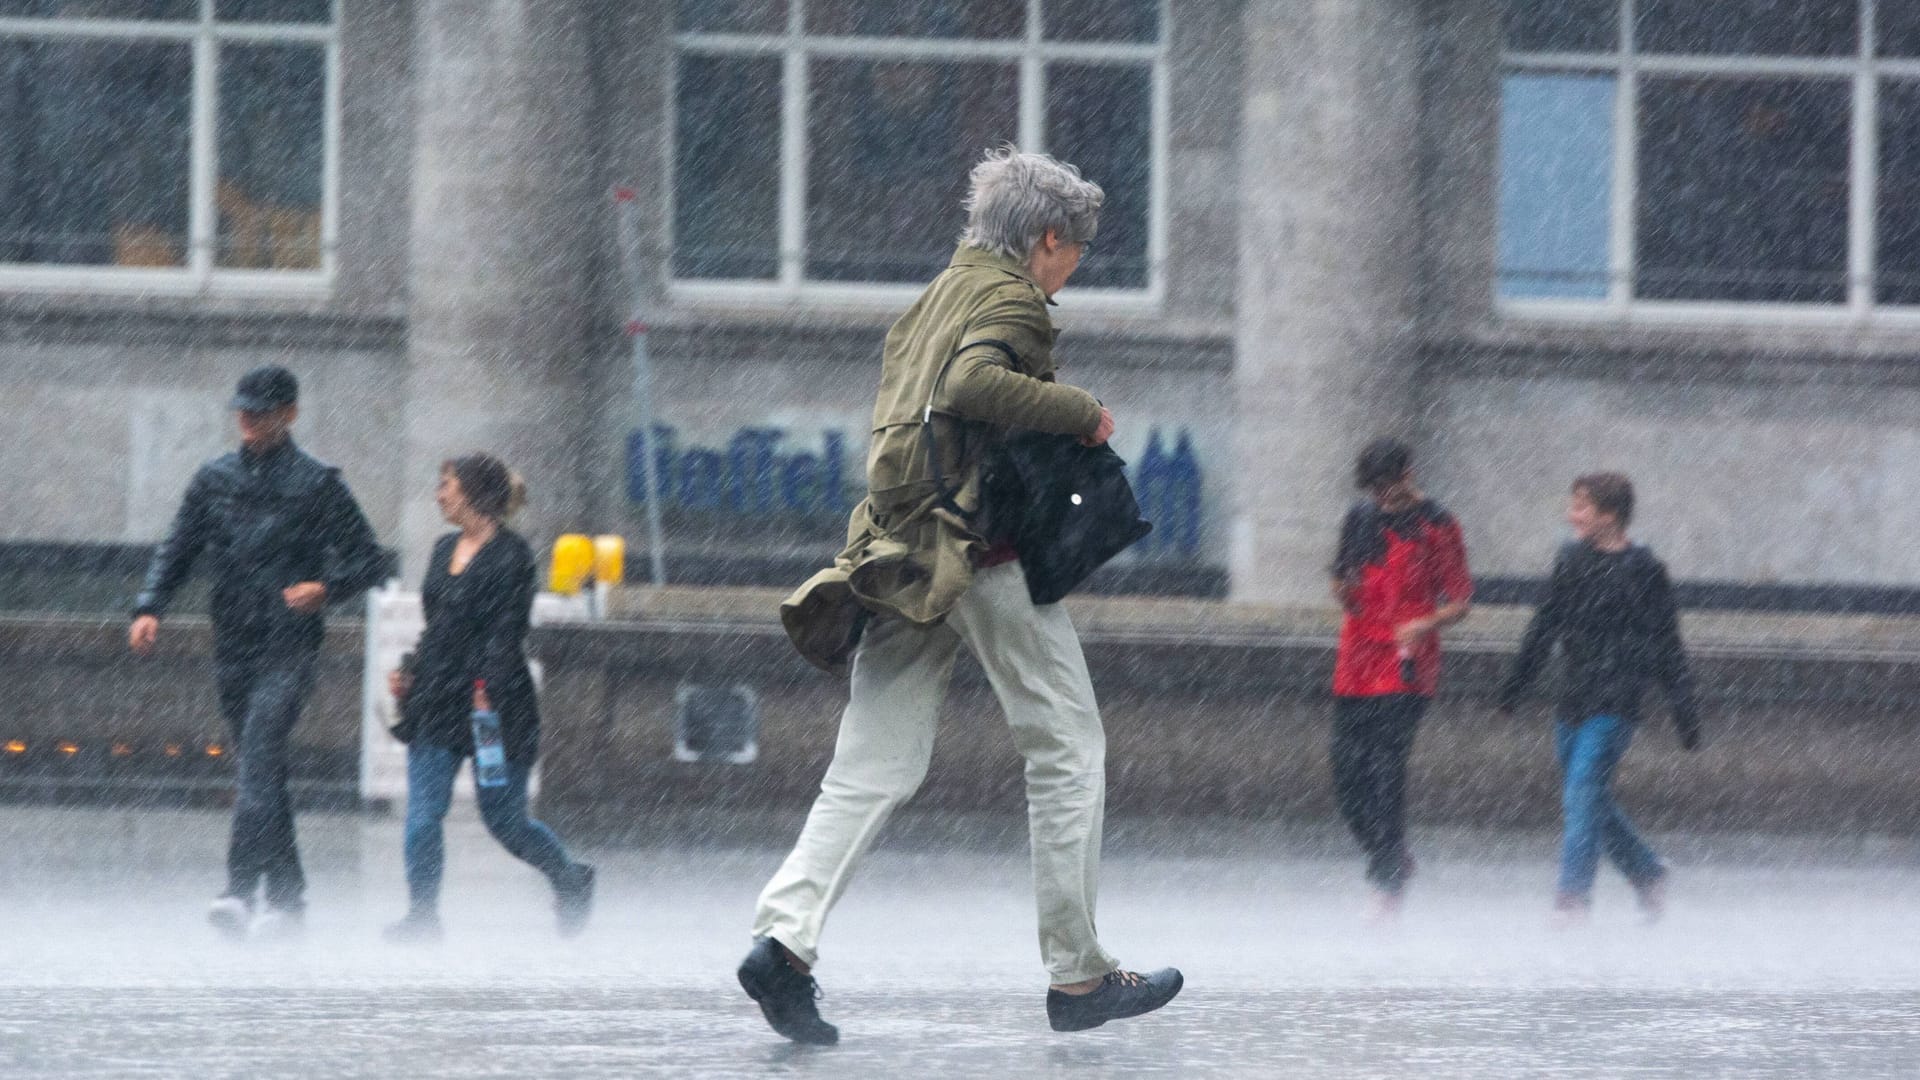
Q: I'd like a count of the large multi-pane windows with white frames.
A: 3